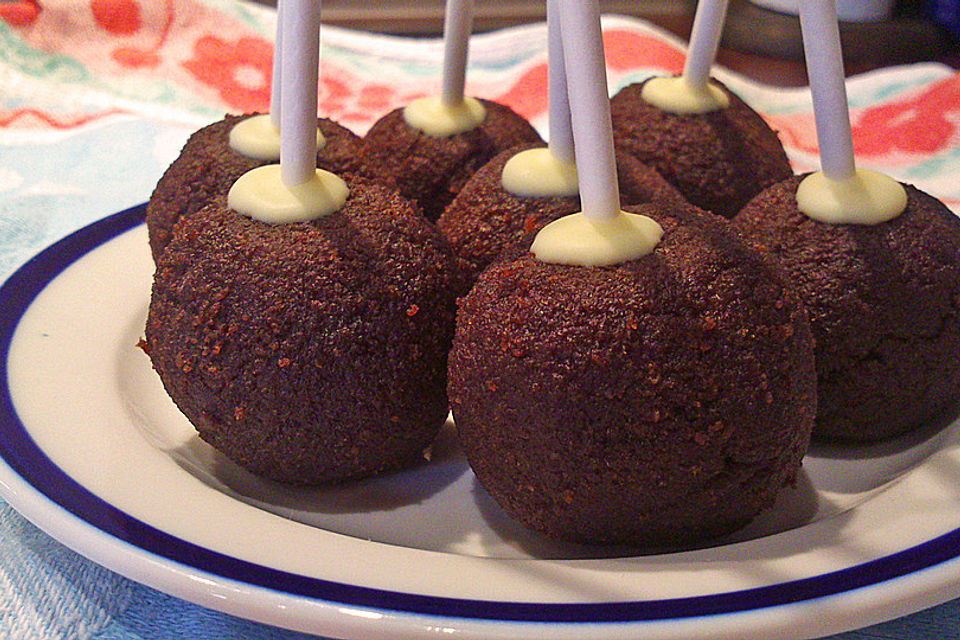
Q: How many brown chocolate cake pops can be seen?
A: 7